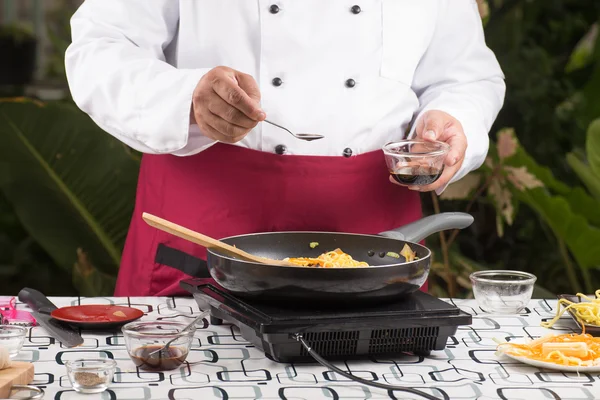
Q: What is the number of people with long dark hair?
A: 0